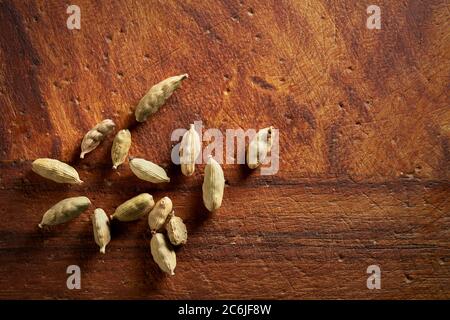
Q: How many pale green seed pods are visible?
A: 14